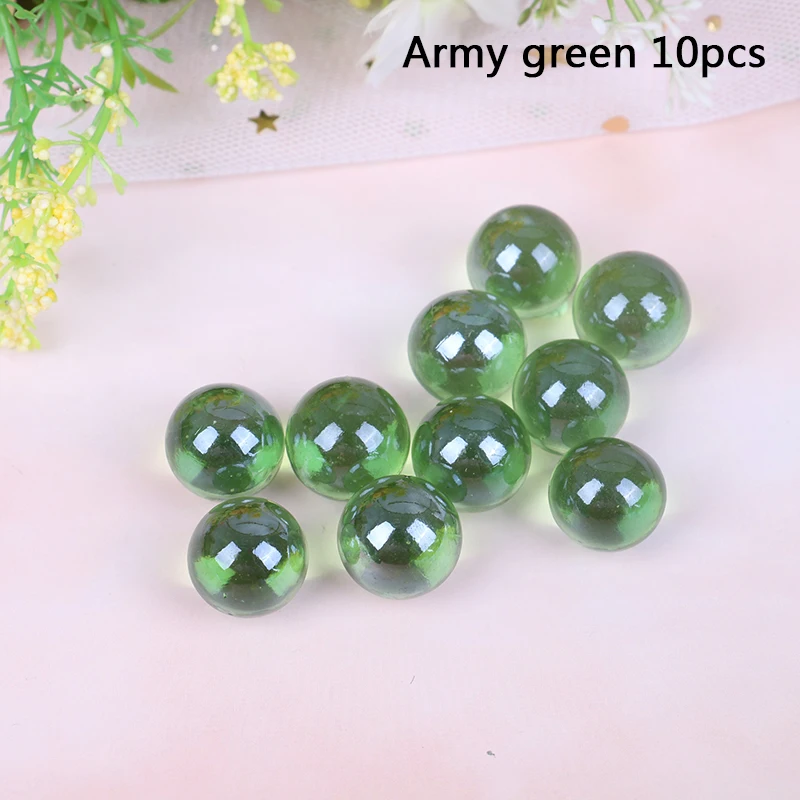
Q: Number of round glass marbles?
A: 10